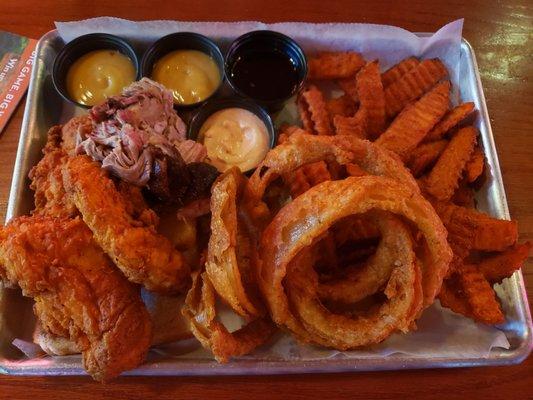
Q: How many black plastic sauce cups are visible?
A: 4